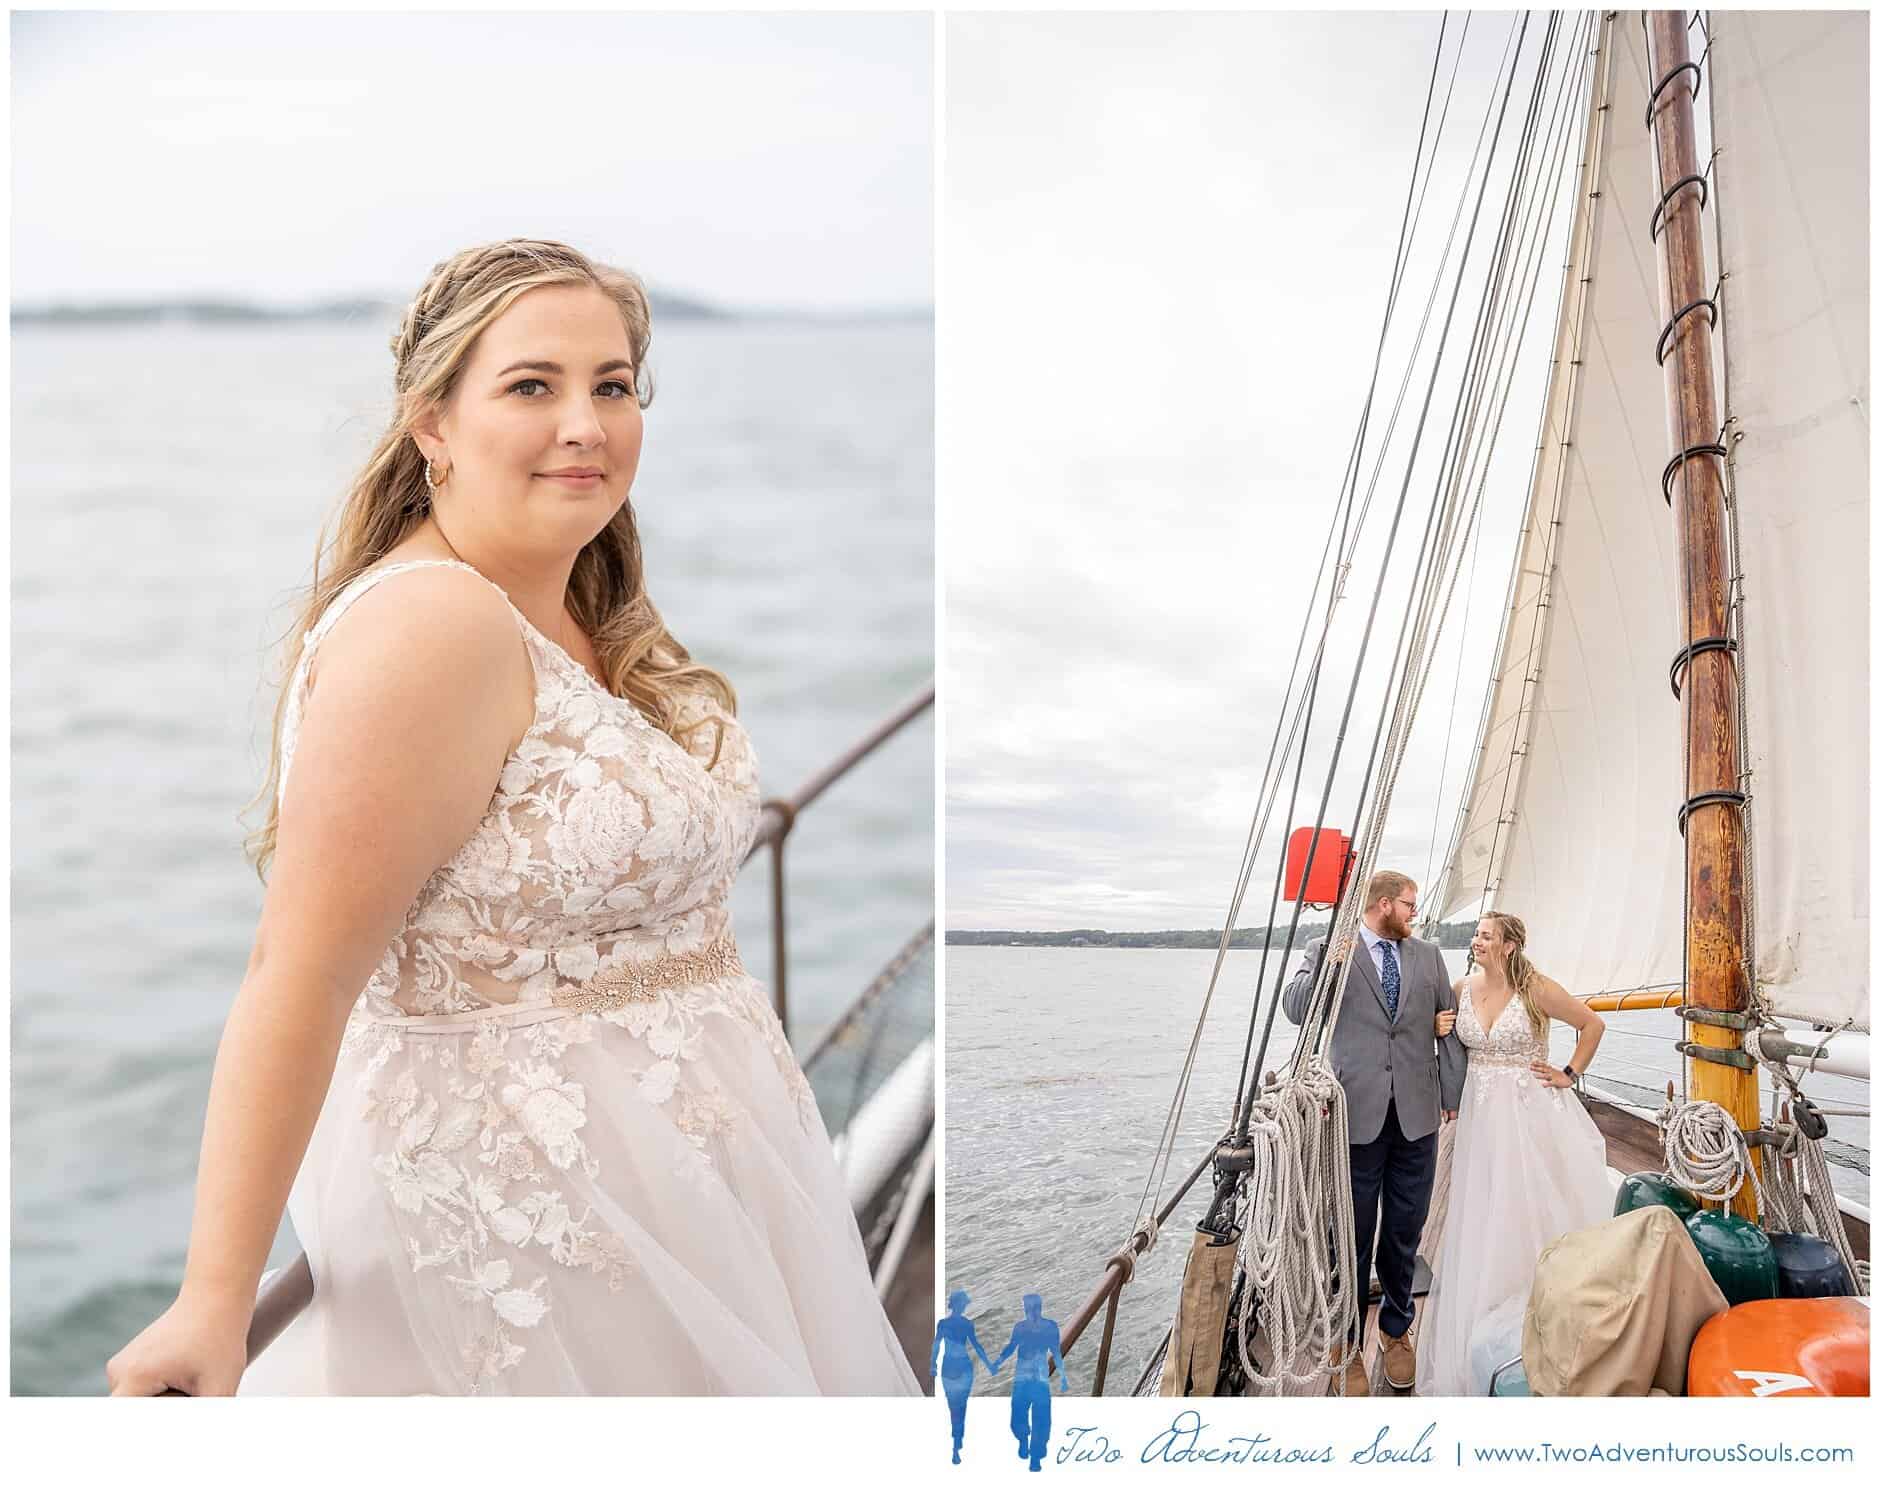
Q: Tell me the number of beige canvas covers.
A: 1